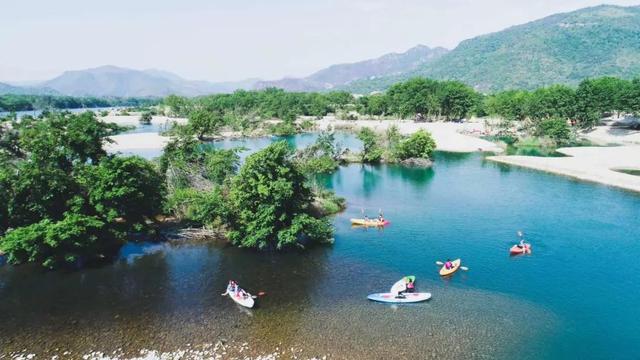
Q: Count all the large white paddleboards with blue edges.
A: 1